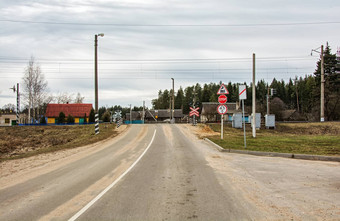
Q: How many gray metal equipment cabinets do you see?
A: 3